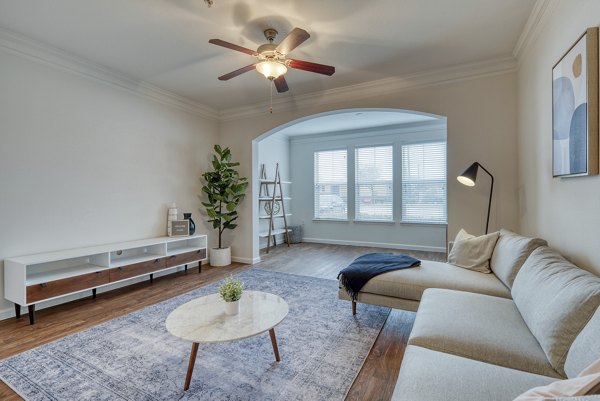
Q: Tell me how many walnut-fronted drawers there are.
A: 3